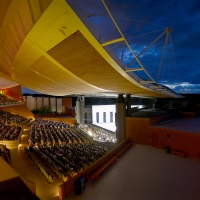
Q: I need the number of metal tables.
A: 0